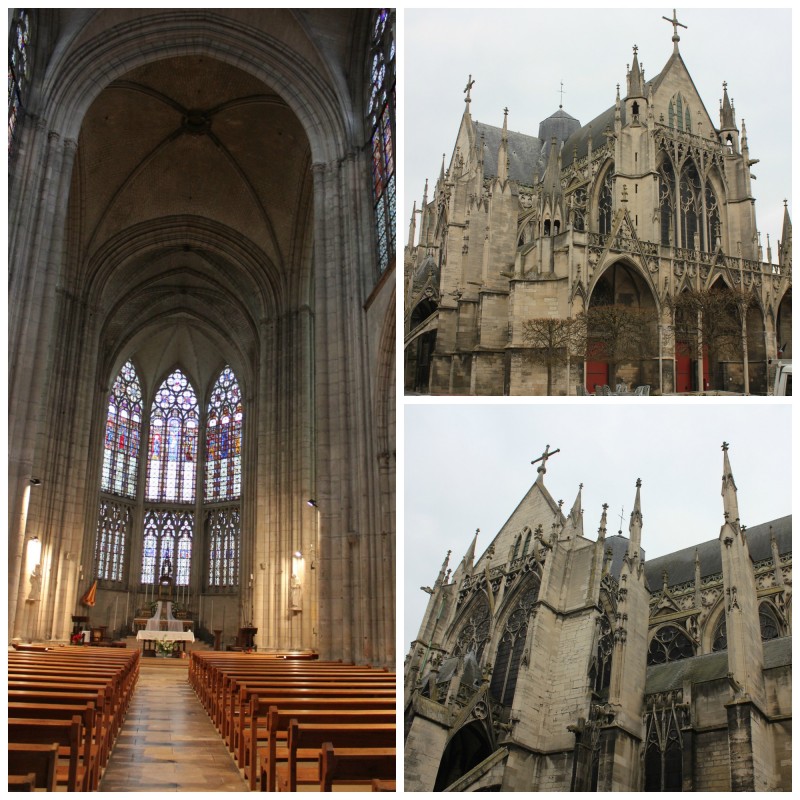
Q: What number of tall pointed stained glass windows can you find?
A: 3